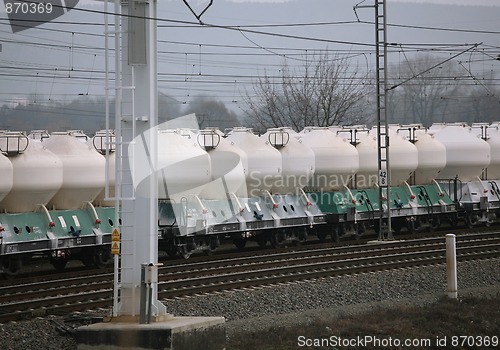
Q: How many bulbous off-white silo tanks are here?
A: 14